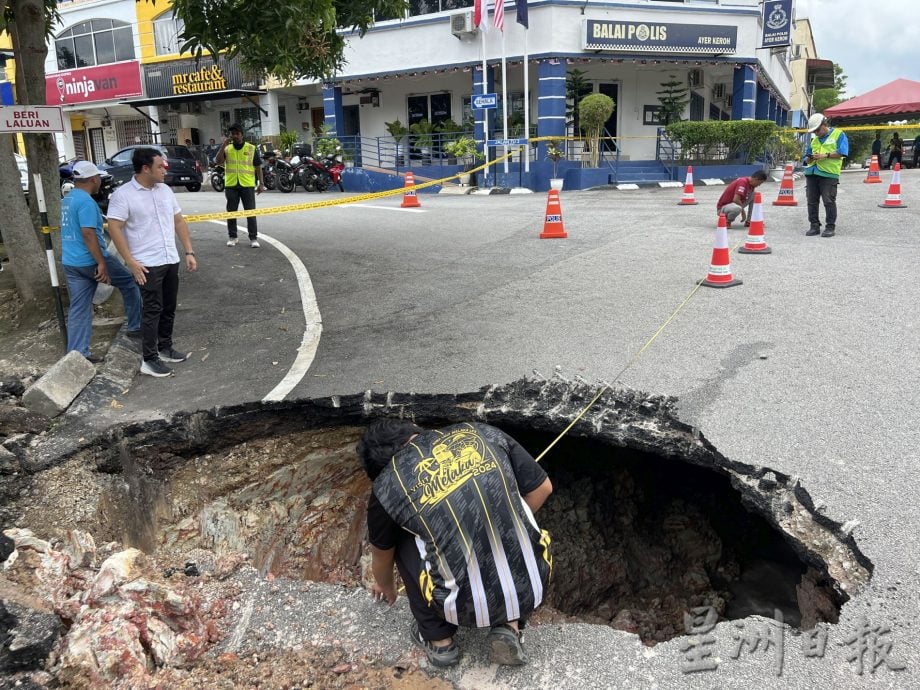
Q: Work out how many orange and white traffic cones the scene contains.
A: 8